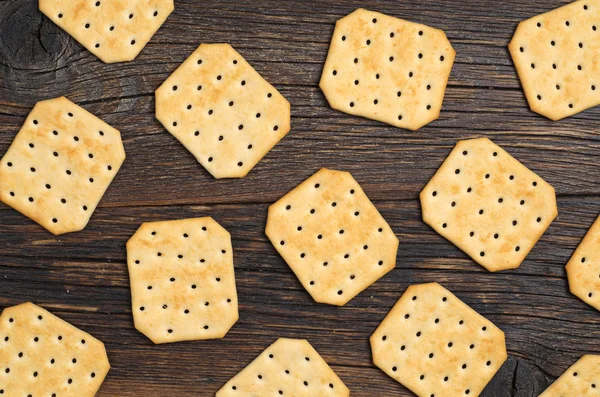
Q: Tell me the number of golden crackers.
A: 13